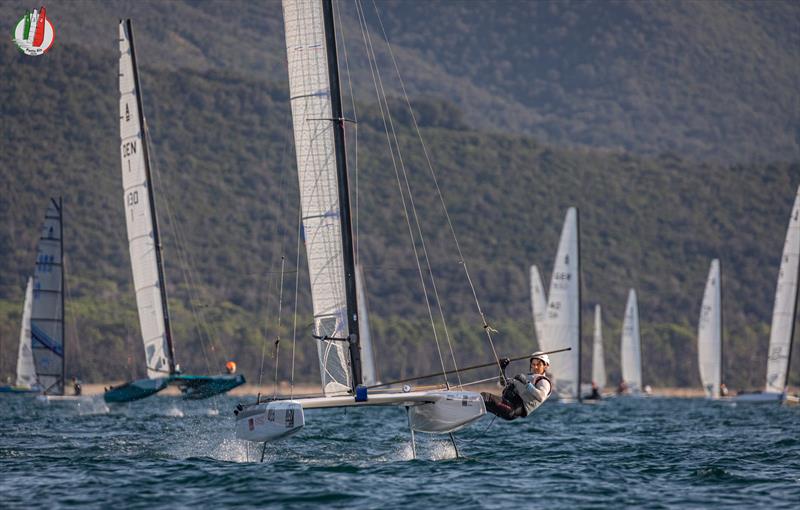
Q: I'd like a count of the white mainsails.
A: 10